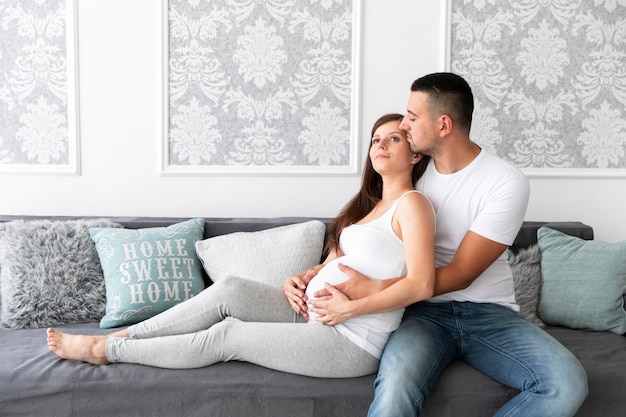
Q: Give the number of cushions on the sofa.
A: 5